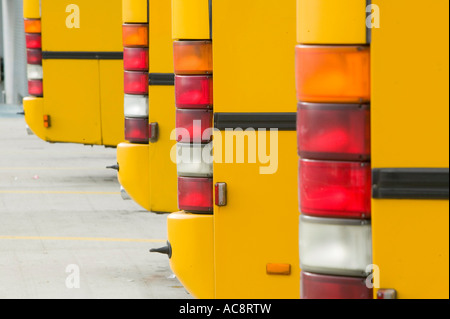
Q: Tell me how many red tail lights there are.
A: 12